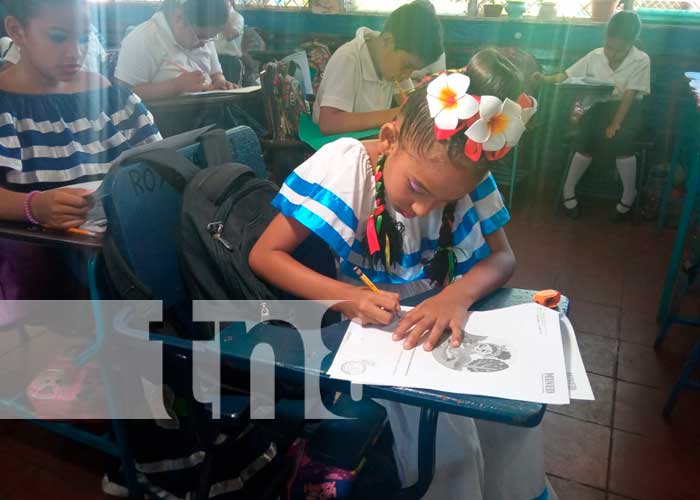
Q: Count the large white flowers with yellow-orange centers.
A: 2